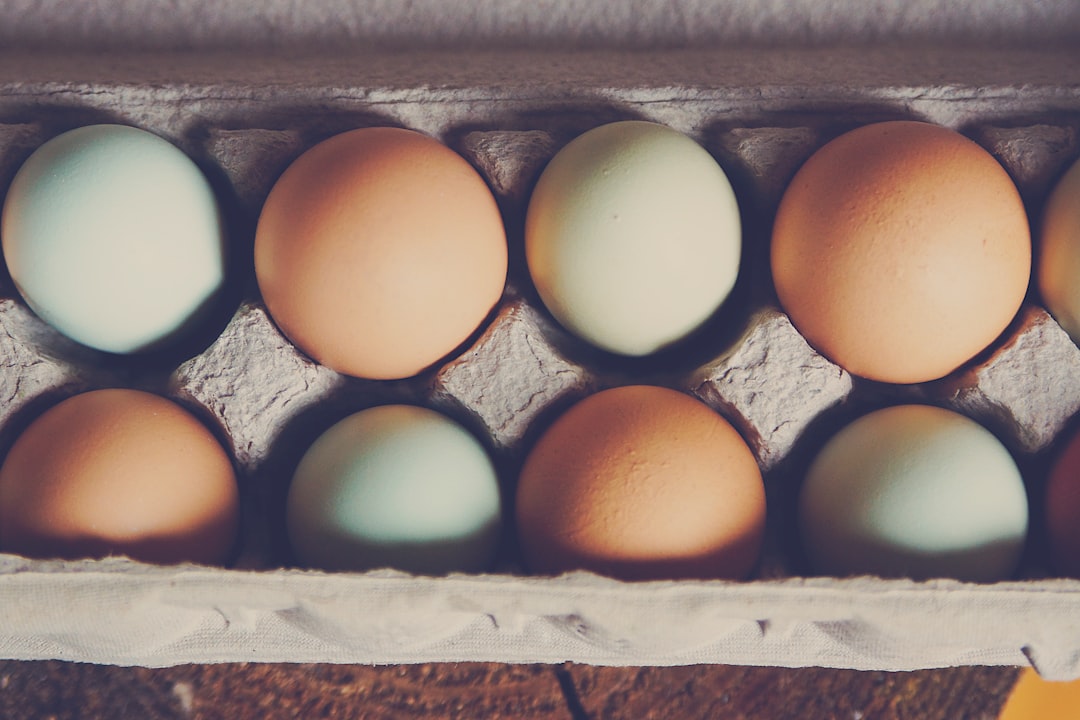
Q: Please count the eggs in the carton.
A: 10